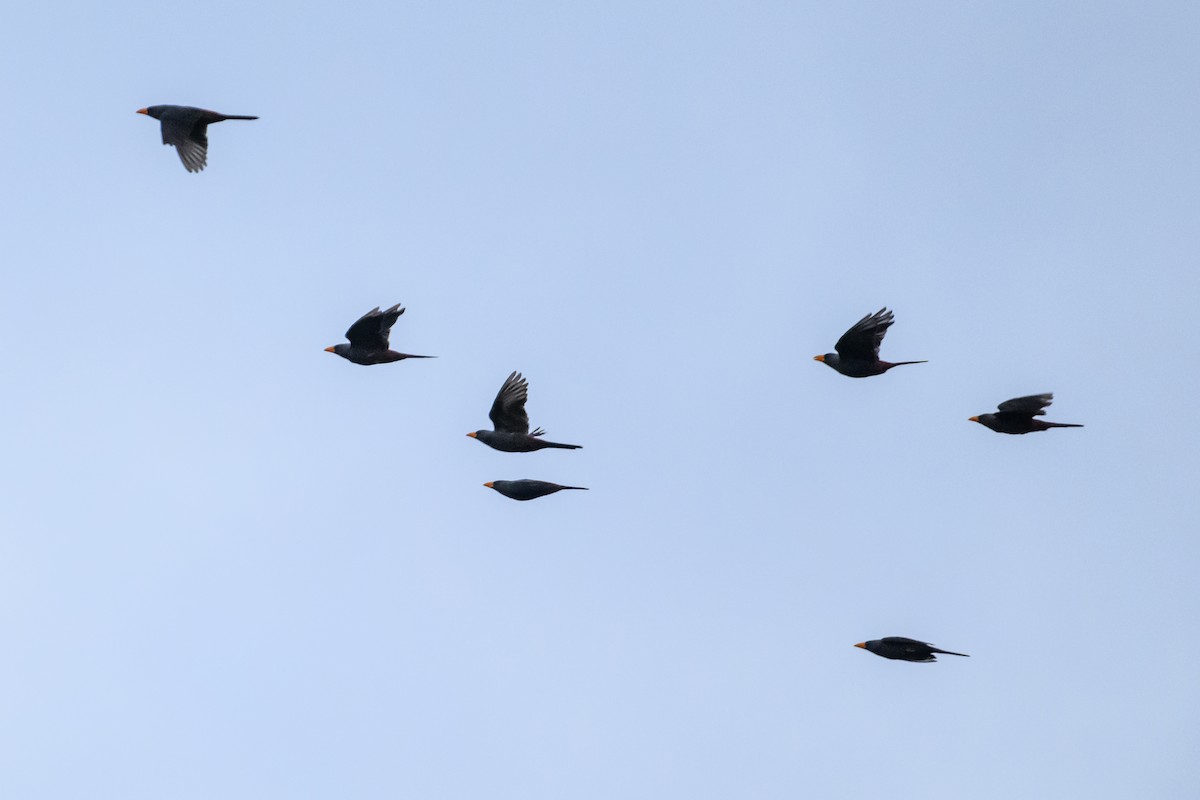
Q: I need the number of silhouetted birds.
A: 7